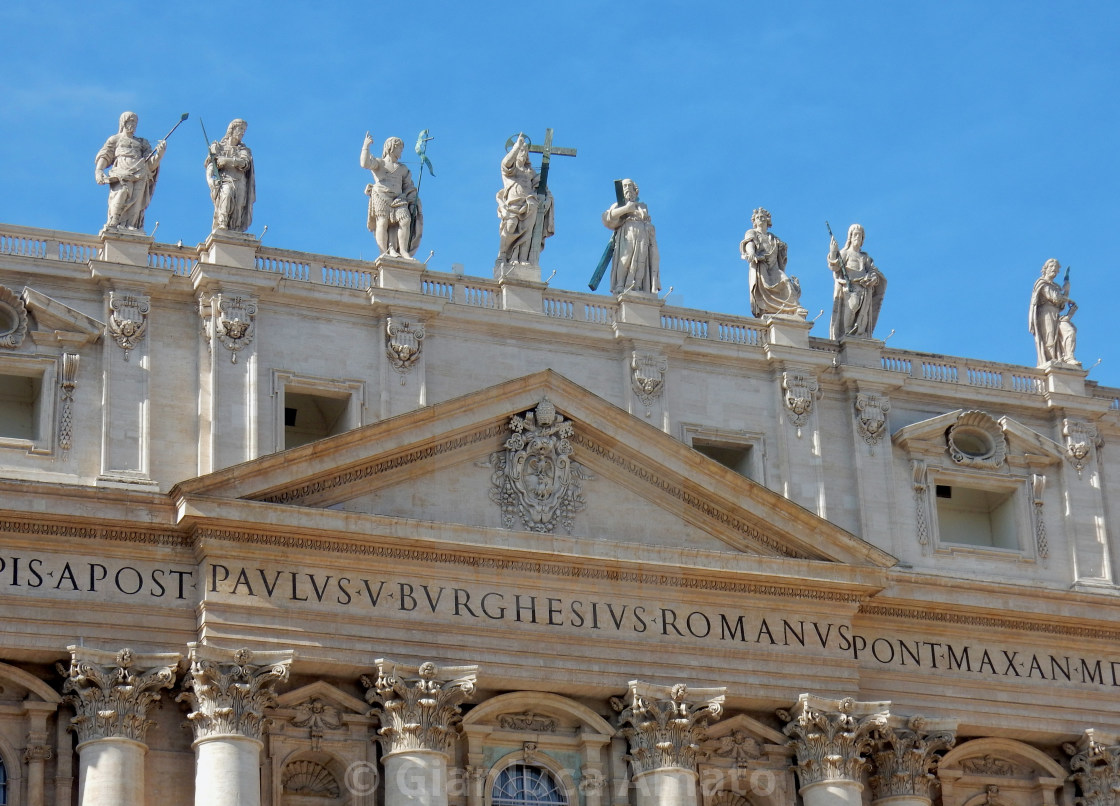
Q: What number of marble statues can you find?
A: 8